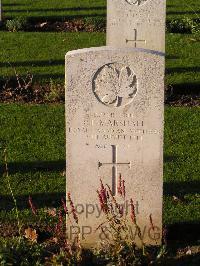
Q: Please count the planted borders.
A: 3